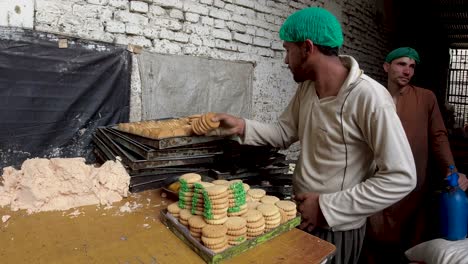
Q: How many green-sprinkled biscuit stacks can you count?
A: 4